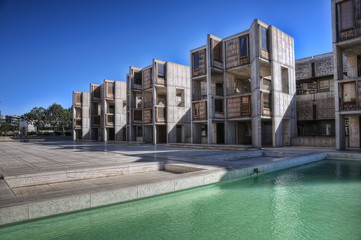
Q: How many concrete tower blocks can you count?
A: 5